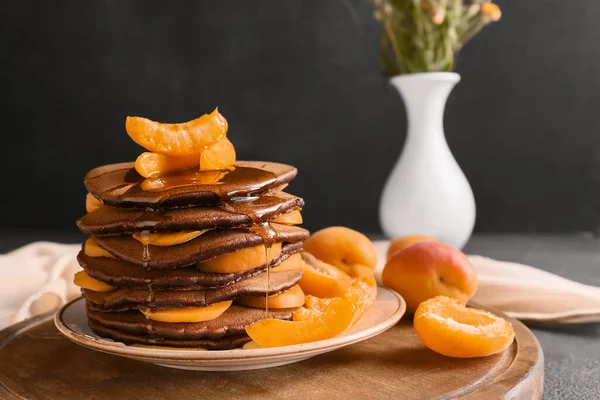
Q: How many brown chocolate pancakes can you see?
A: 7